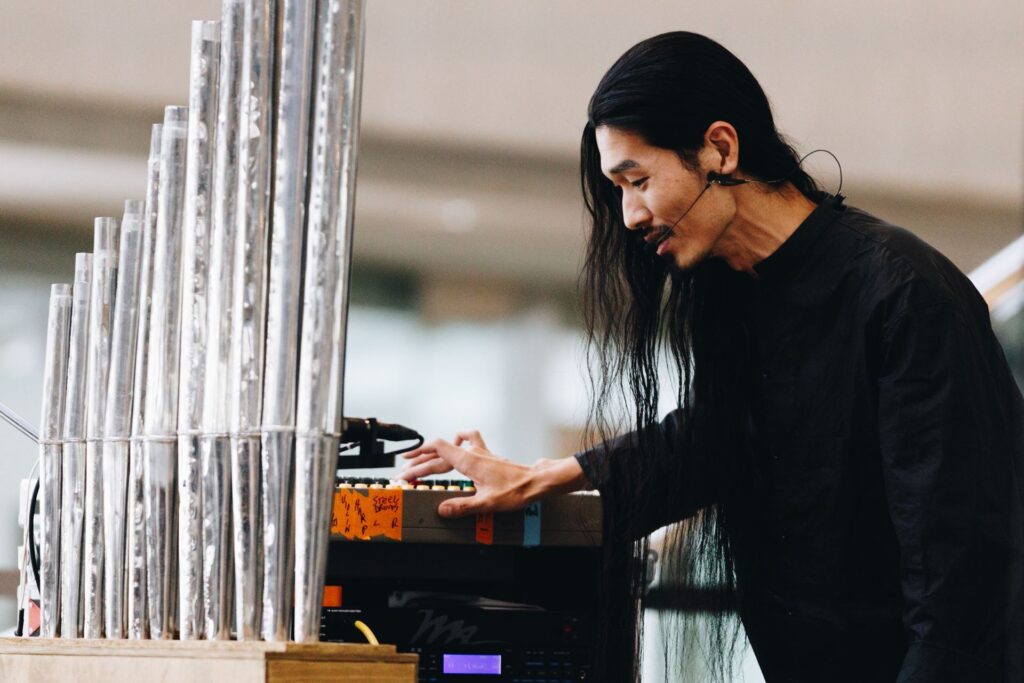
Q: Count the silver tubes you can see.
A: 11